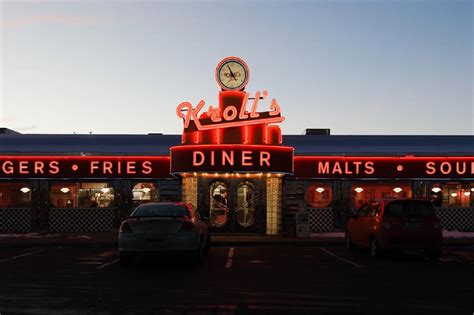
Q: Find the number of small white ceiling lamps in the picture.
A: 11